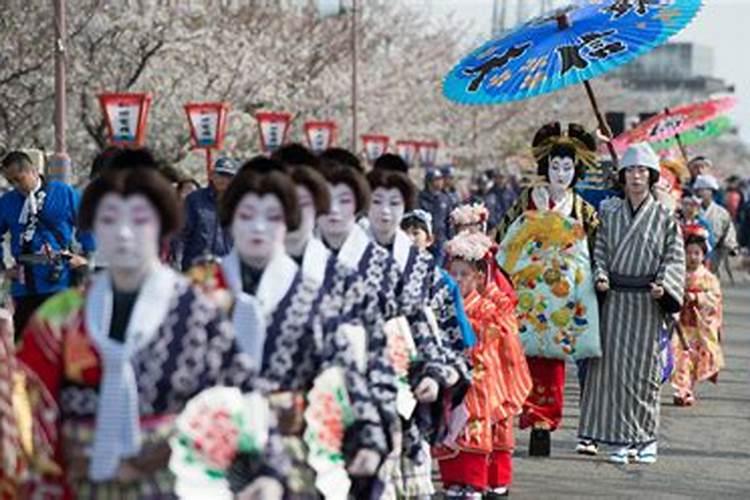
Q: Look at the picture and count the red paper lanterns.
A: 7